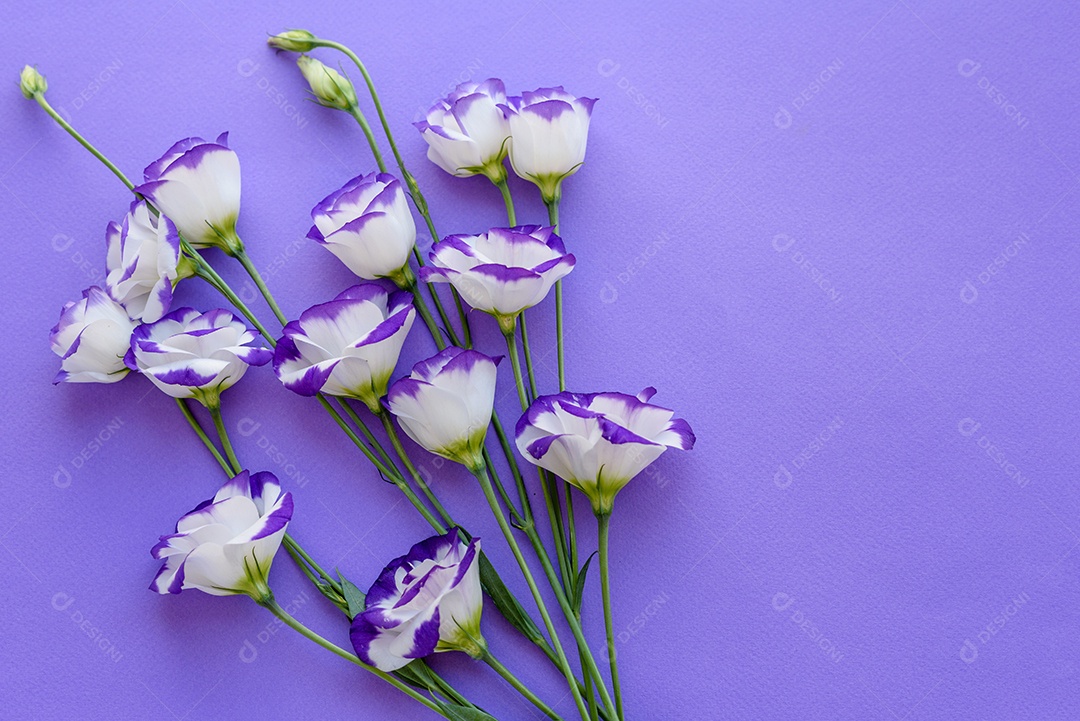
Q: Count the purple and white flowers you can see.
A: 13